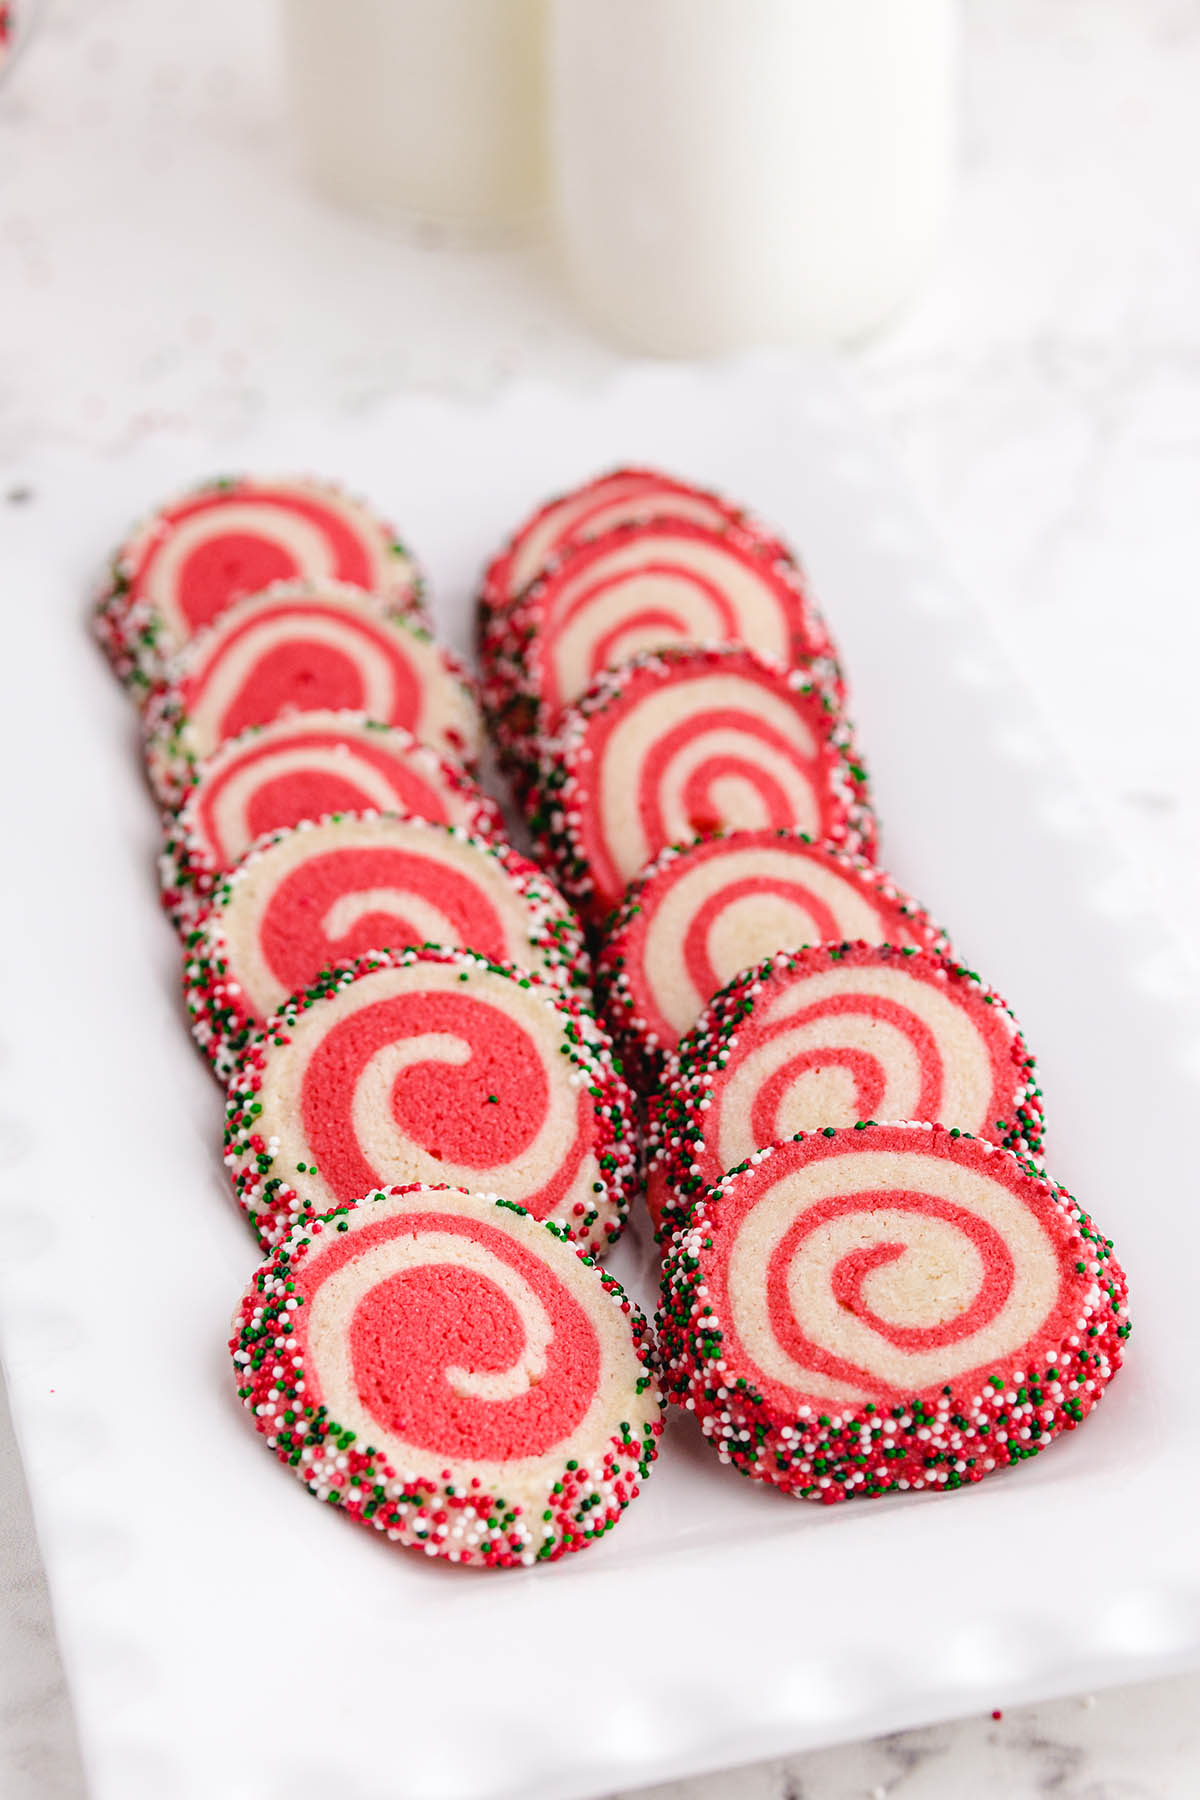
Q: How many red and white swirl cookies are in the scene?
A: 12